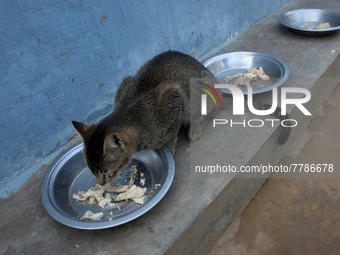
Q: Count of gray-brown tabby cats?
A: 1